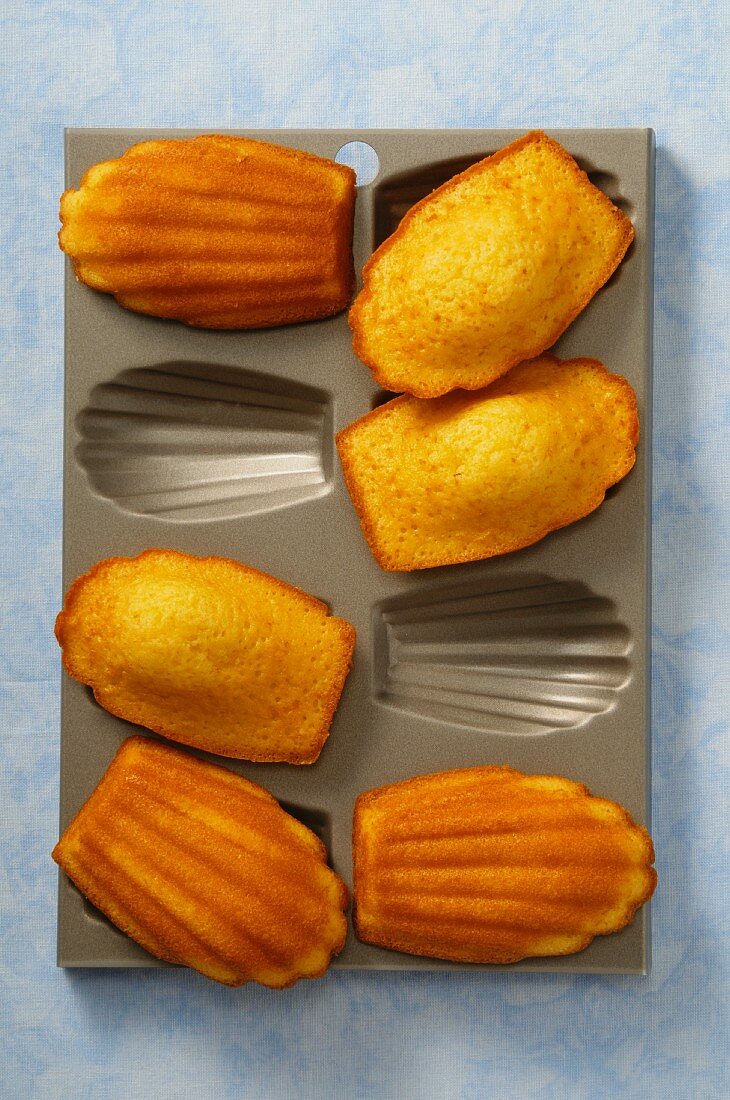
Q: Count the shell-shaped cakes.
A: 6